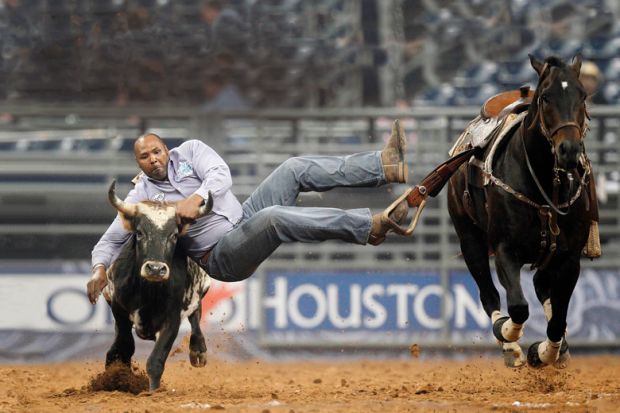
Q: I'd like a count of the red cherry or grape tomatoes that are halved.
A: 0